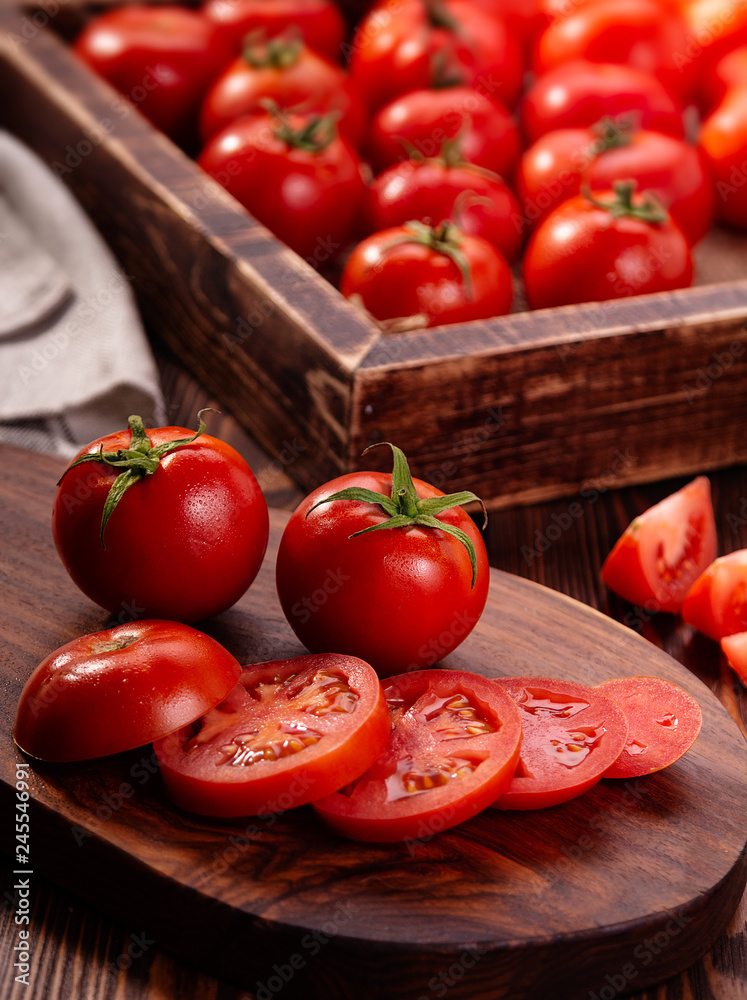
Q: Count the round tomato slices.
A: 4